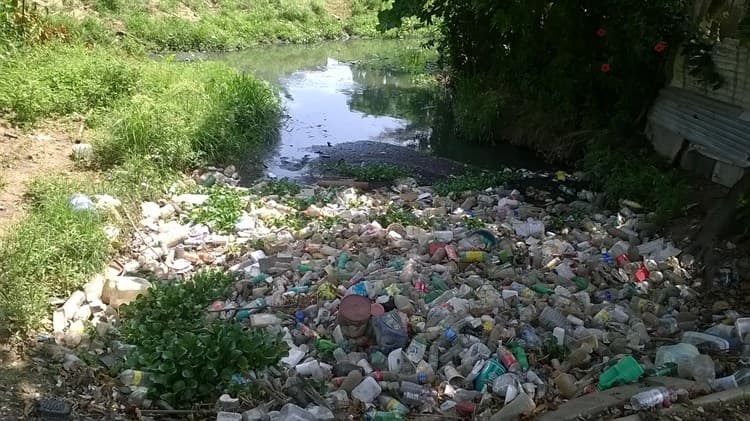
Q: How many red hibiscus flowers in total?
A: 3